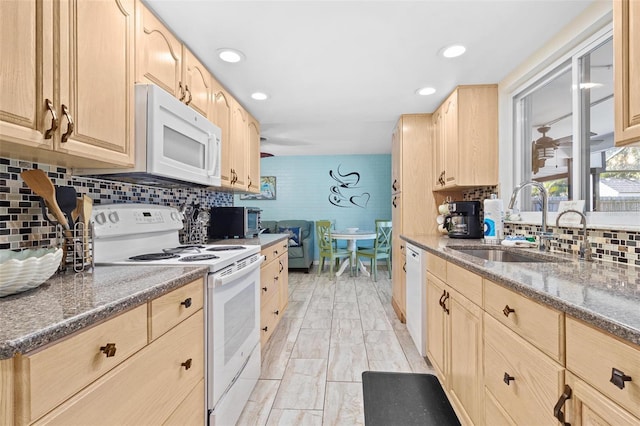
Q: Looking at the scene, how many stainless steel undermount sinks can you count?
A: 1